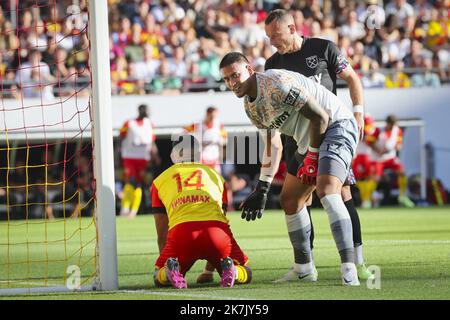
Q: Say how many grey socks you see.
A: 2